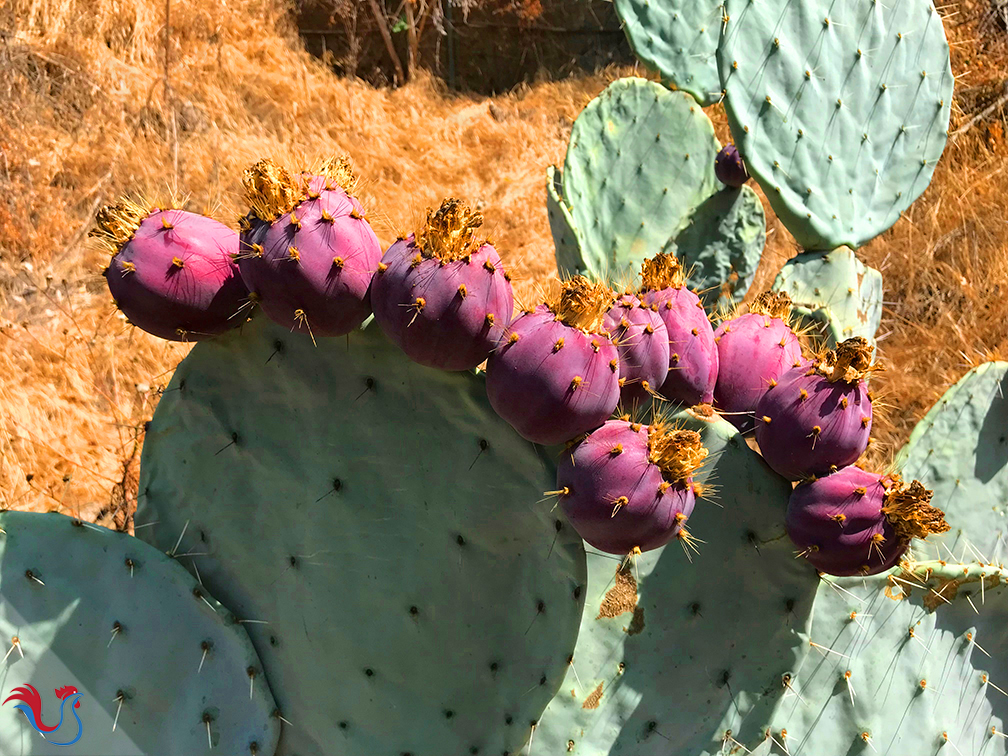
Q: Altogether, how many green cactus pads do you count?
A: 11